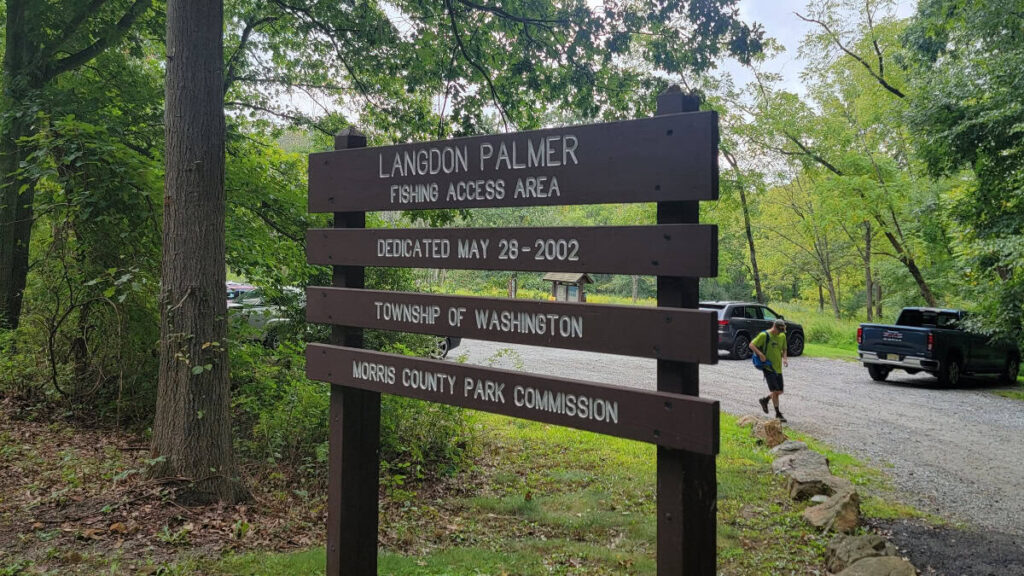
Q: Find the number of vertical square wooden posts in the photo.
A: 2